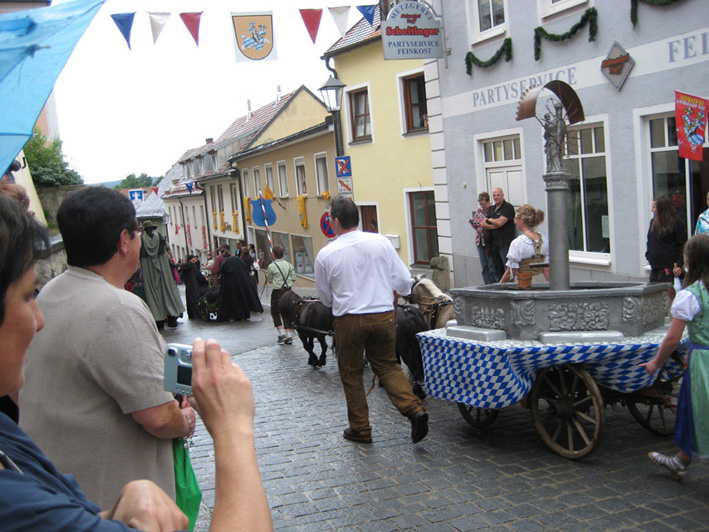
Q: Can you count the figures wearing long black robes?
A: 2